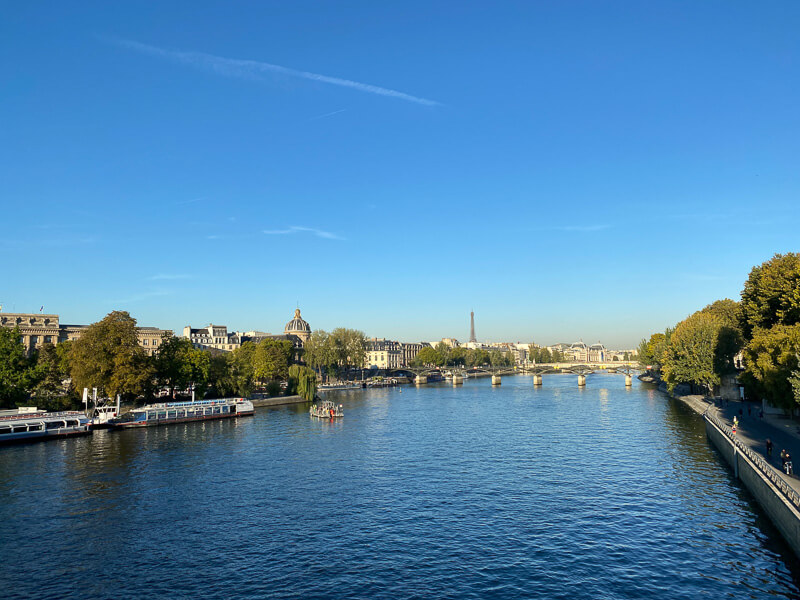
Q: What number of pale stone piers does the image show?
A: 6